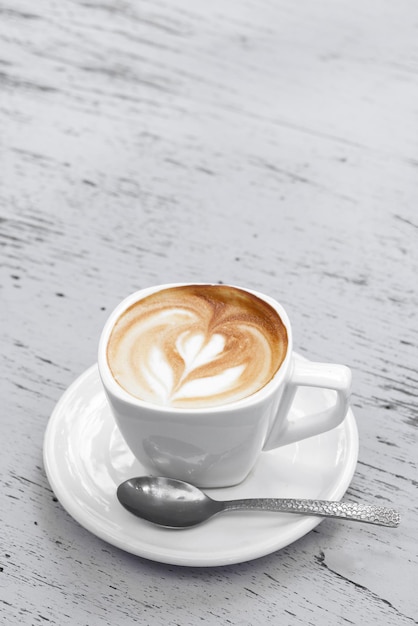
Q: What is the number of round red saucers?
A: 0